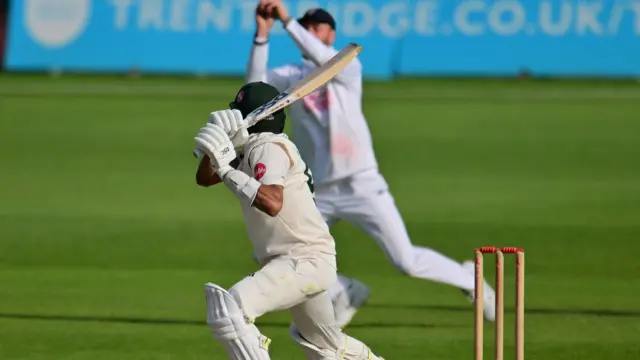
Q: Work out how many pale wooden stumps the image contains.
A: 3